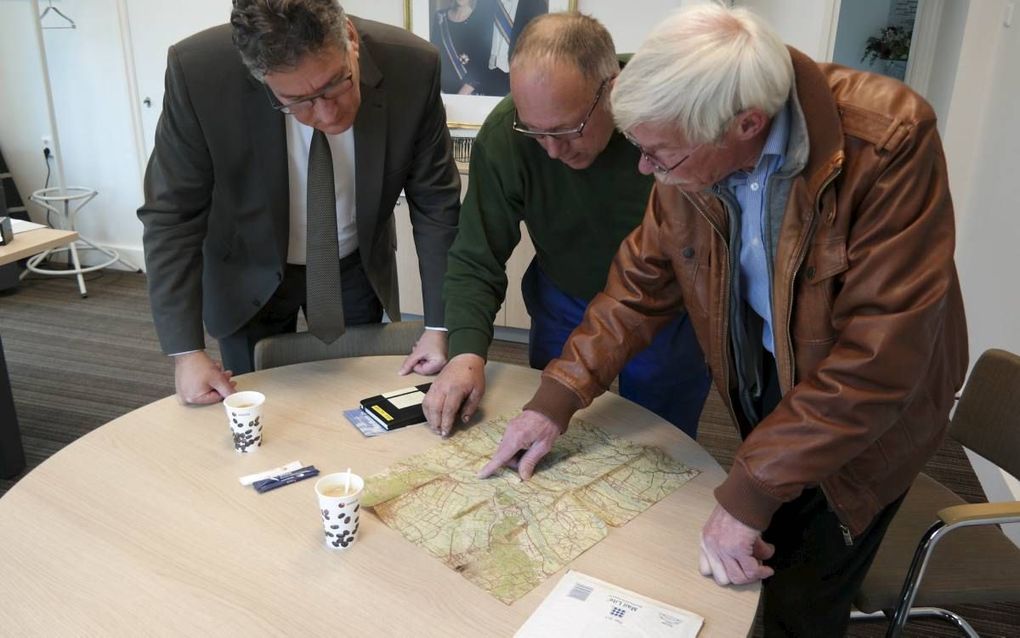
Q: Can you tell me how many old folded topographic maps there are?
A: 1